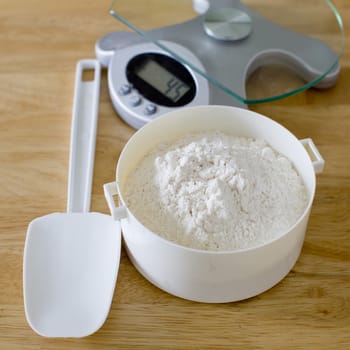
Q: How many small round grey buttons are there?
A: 3